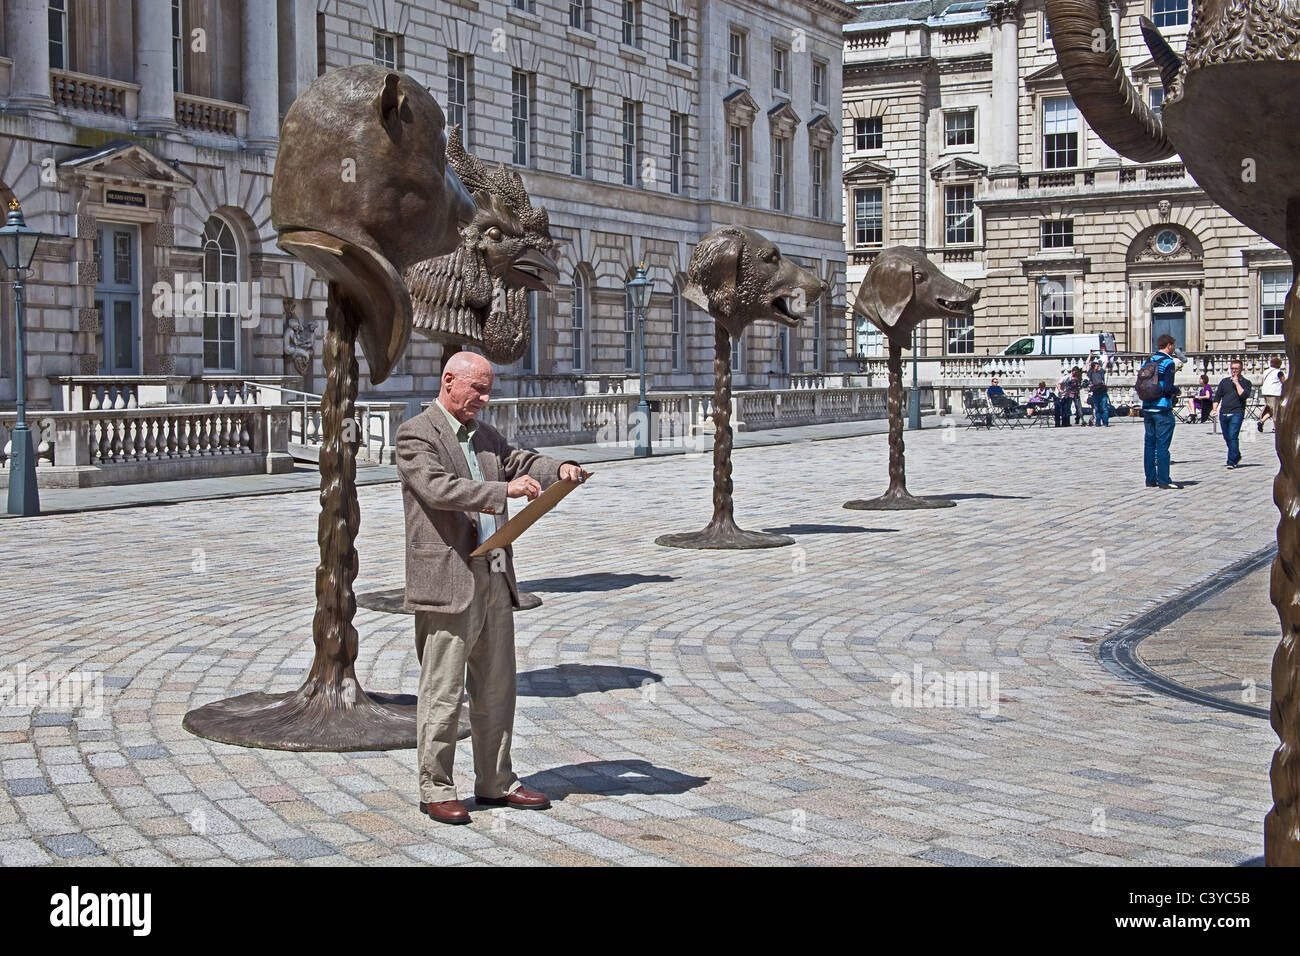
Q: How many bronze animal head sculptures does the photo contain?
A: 5